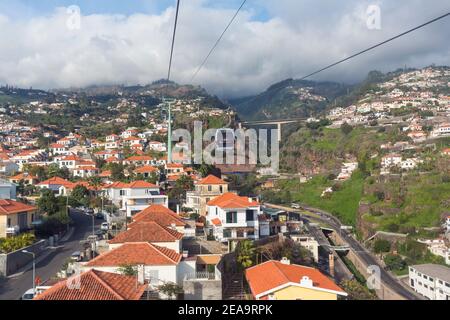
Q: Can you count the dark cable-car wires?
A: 3